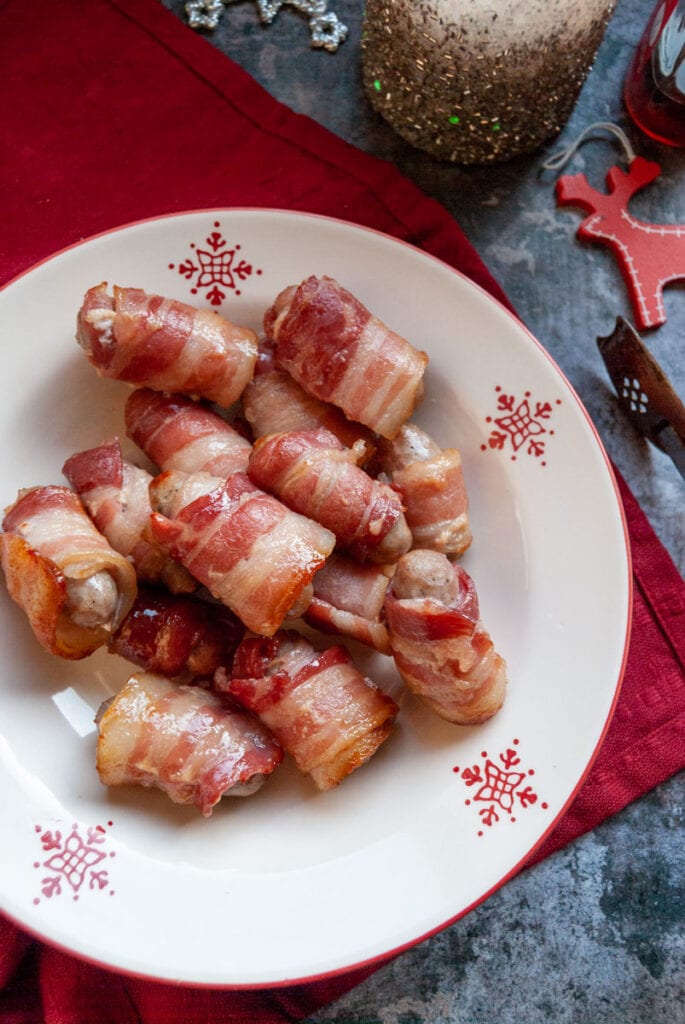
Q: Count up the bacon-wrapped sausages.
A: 14